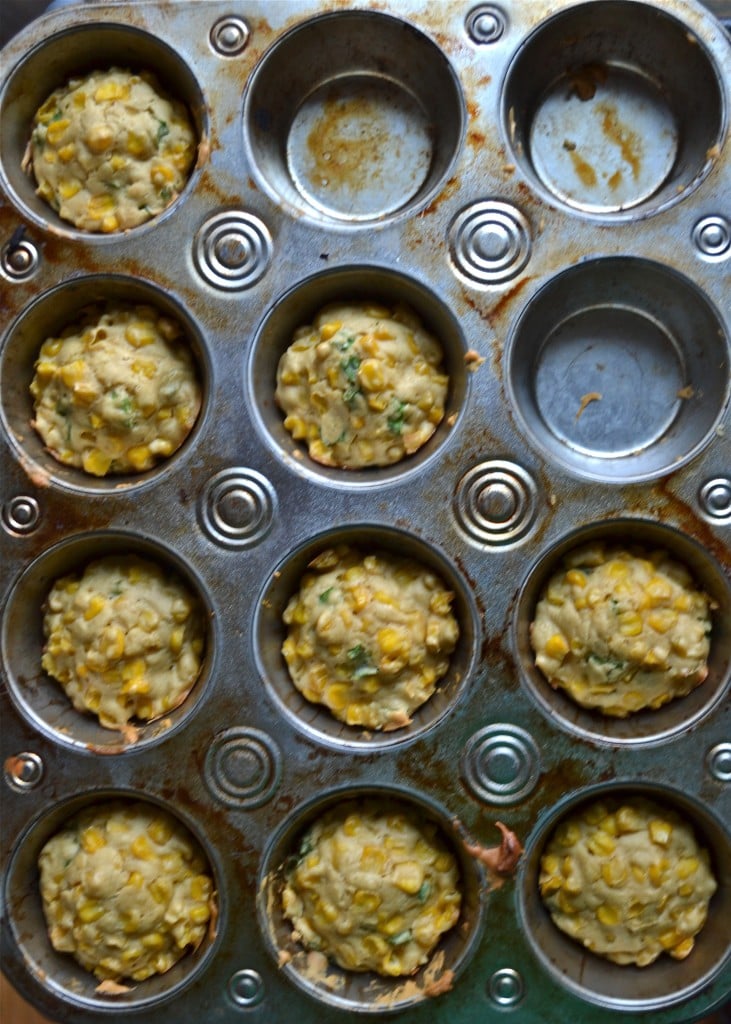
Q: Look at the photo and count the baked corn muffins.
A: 9